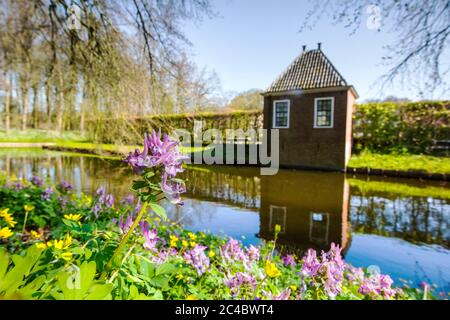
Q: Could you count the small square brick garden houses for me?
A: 1